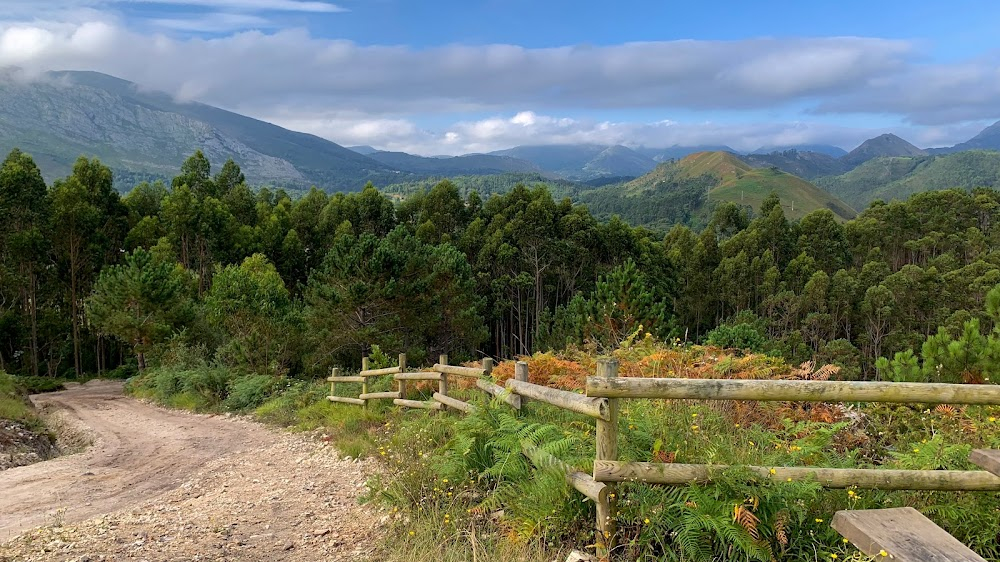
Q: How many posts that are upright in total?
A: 7